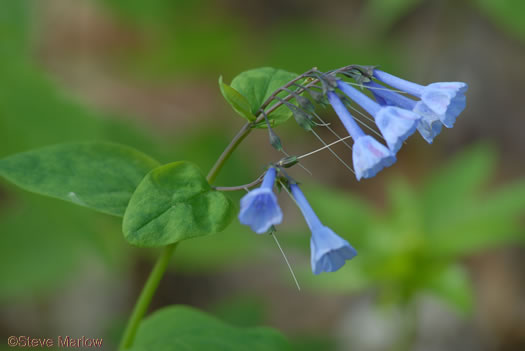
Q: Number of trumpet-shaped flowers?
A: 6